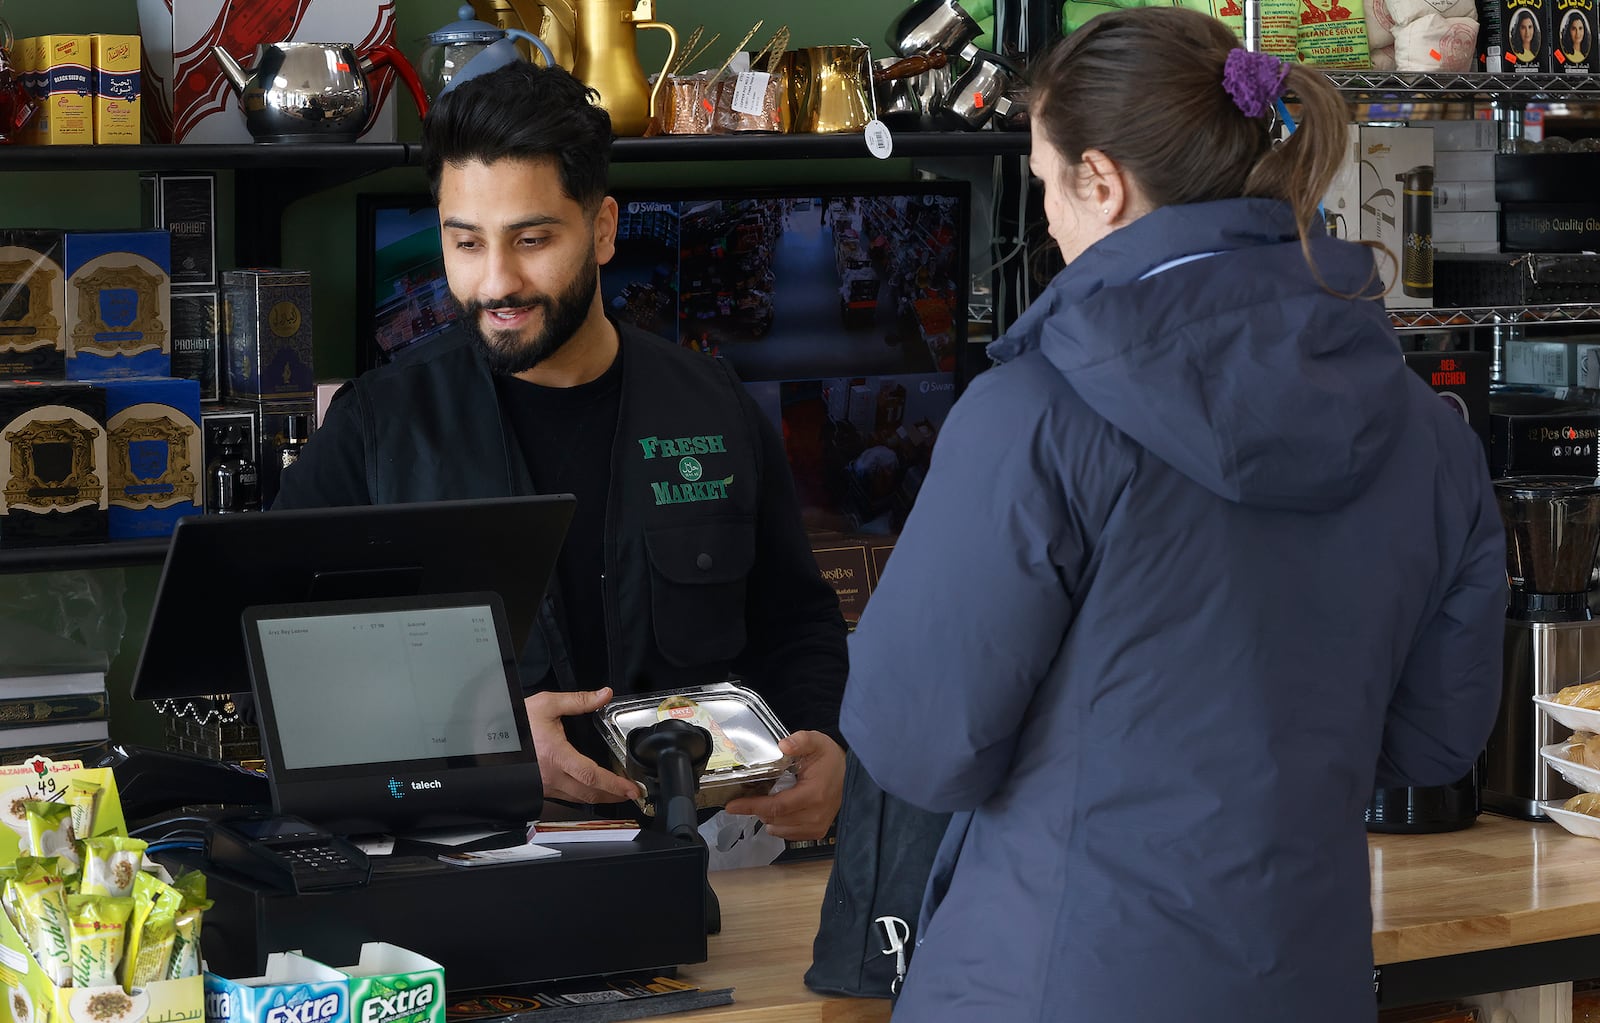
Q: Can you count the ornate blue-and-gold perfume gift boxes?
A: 2